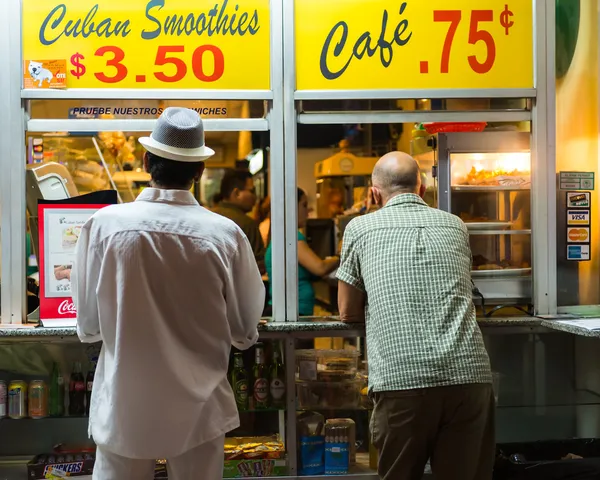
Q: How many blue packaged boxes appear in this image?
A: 2